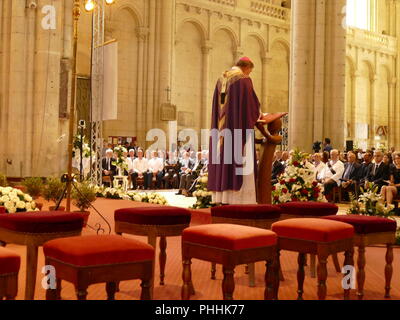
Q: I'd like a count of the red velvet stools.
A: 9